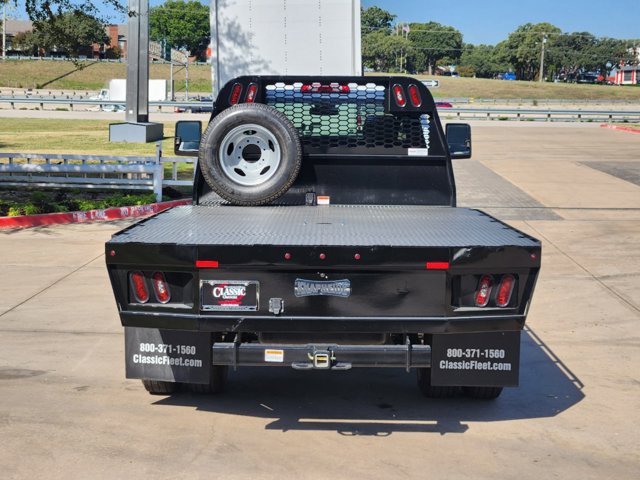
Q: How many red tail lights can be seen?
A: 8